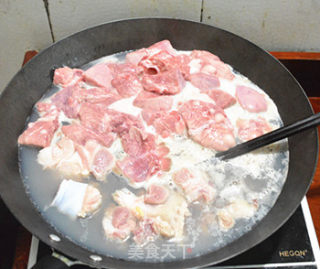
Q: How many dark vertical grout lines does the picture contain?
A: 2